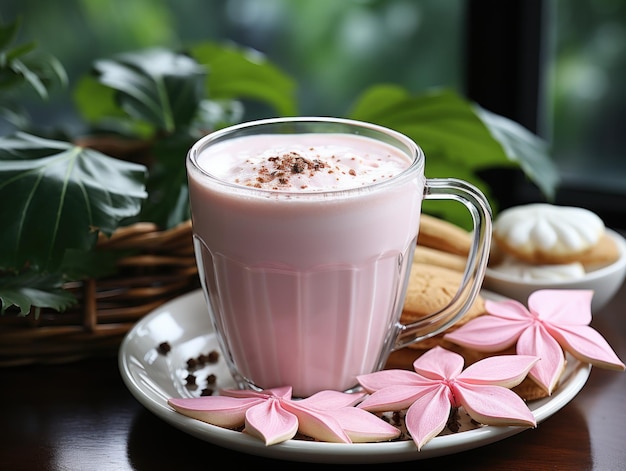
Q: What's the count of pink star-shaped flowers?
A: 3